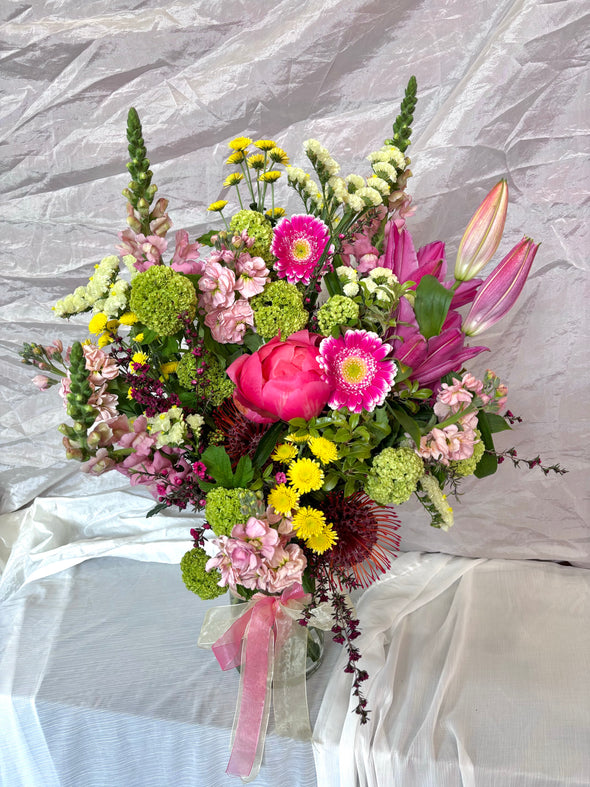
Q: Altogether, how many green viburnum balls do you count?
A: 9